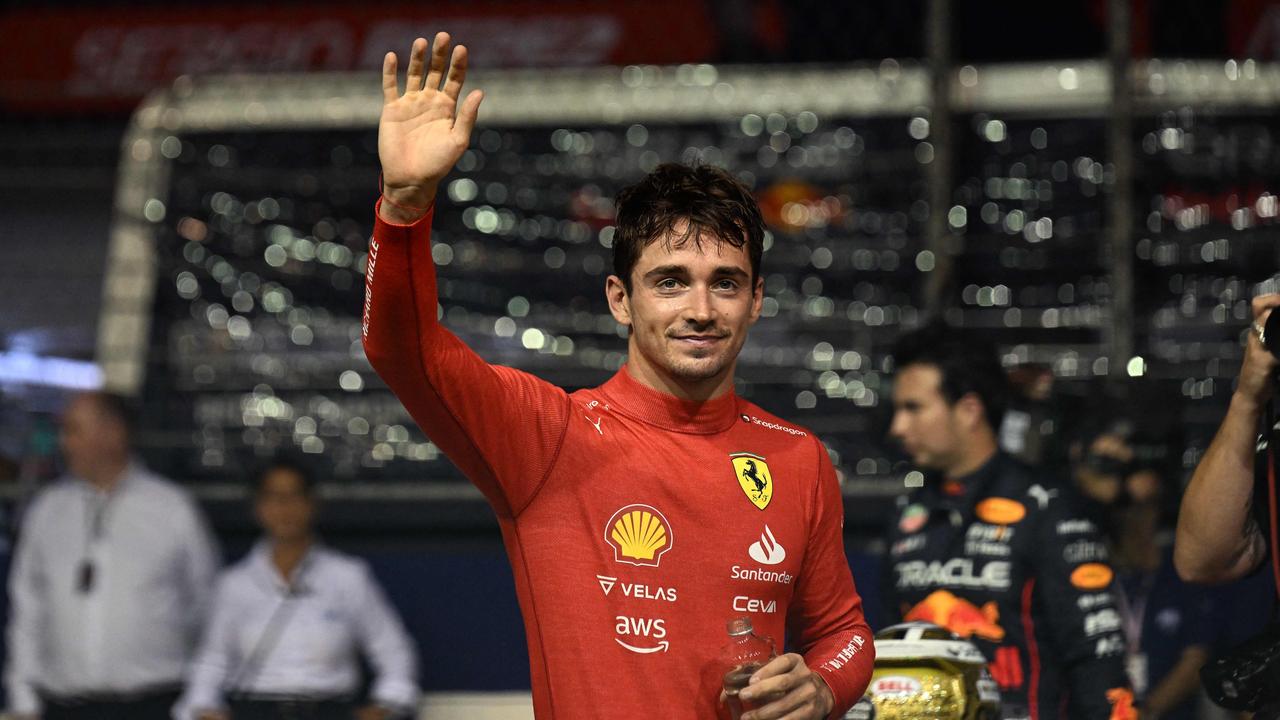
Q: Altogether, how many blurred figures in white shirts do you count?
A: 2